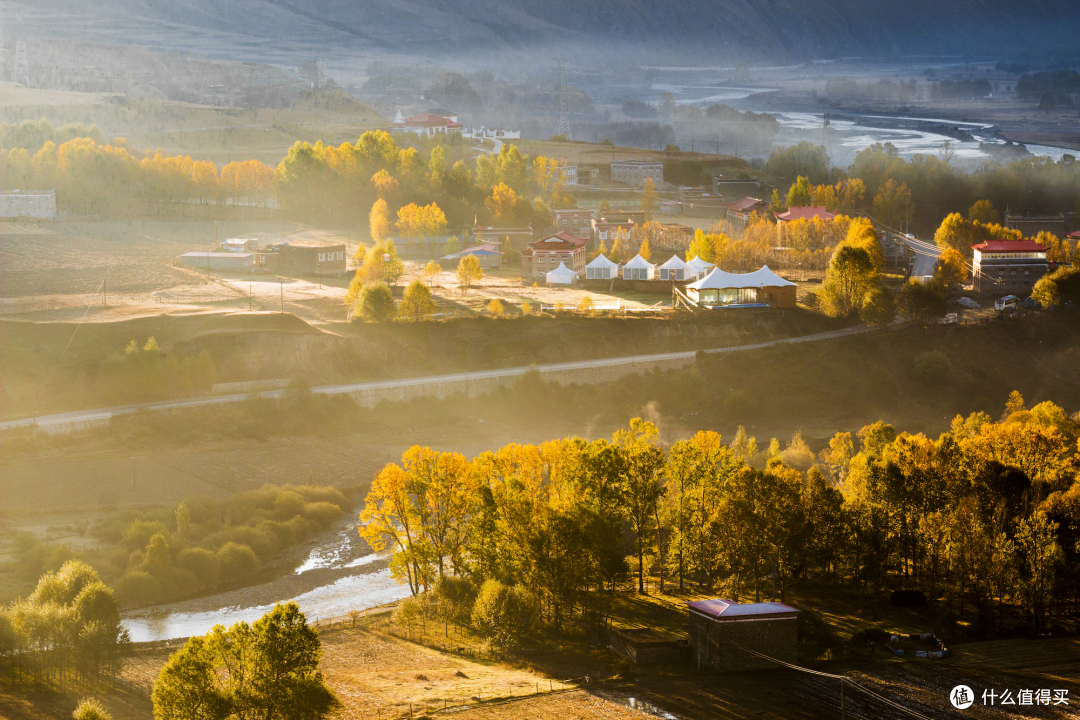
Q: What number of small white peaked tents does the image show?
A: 6